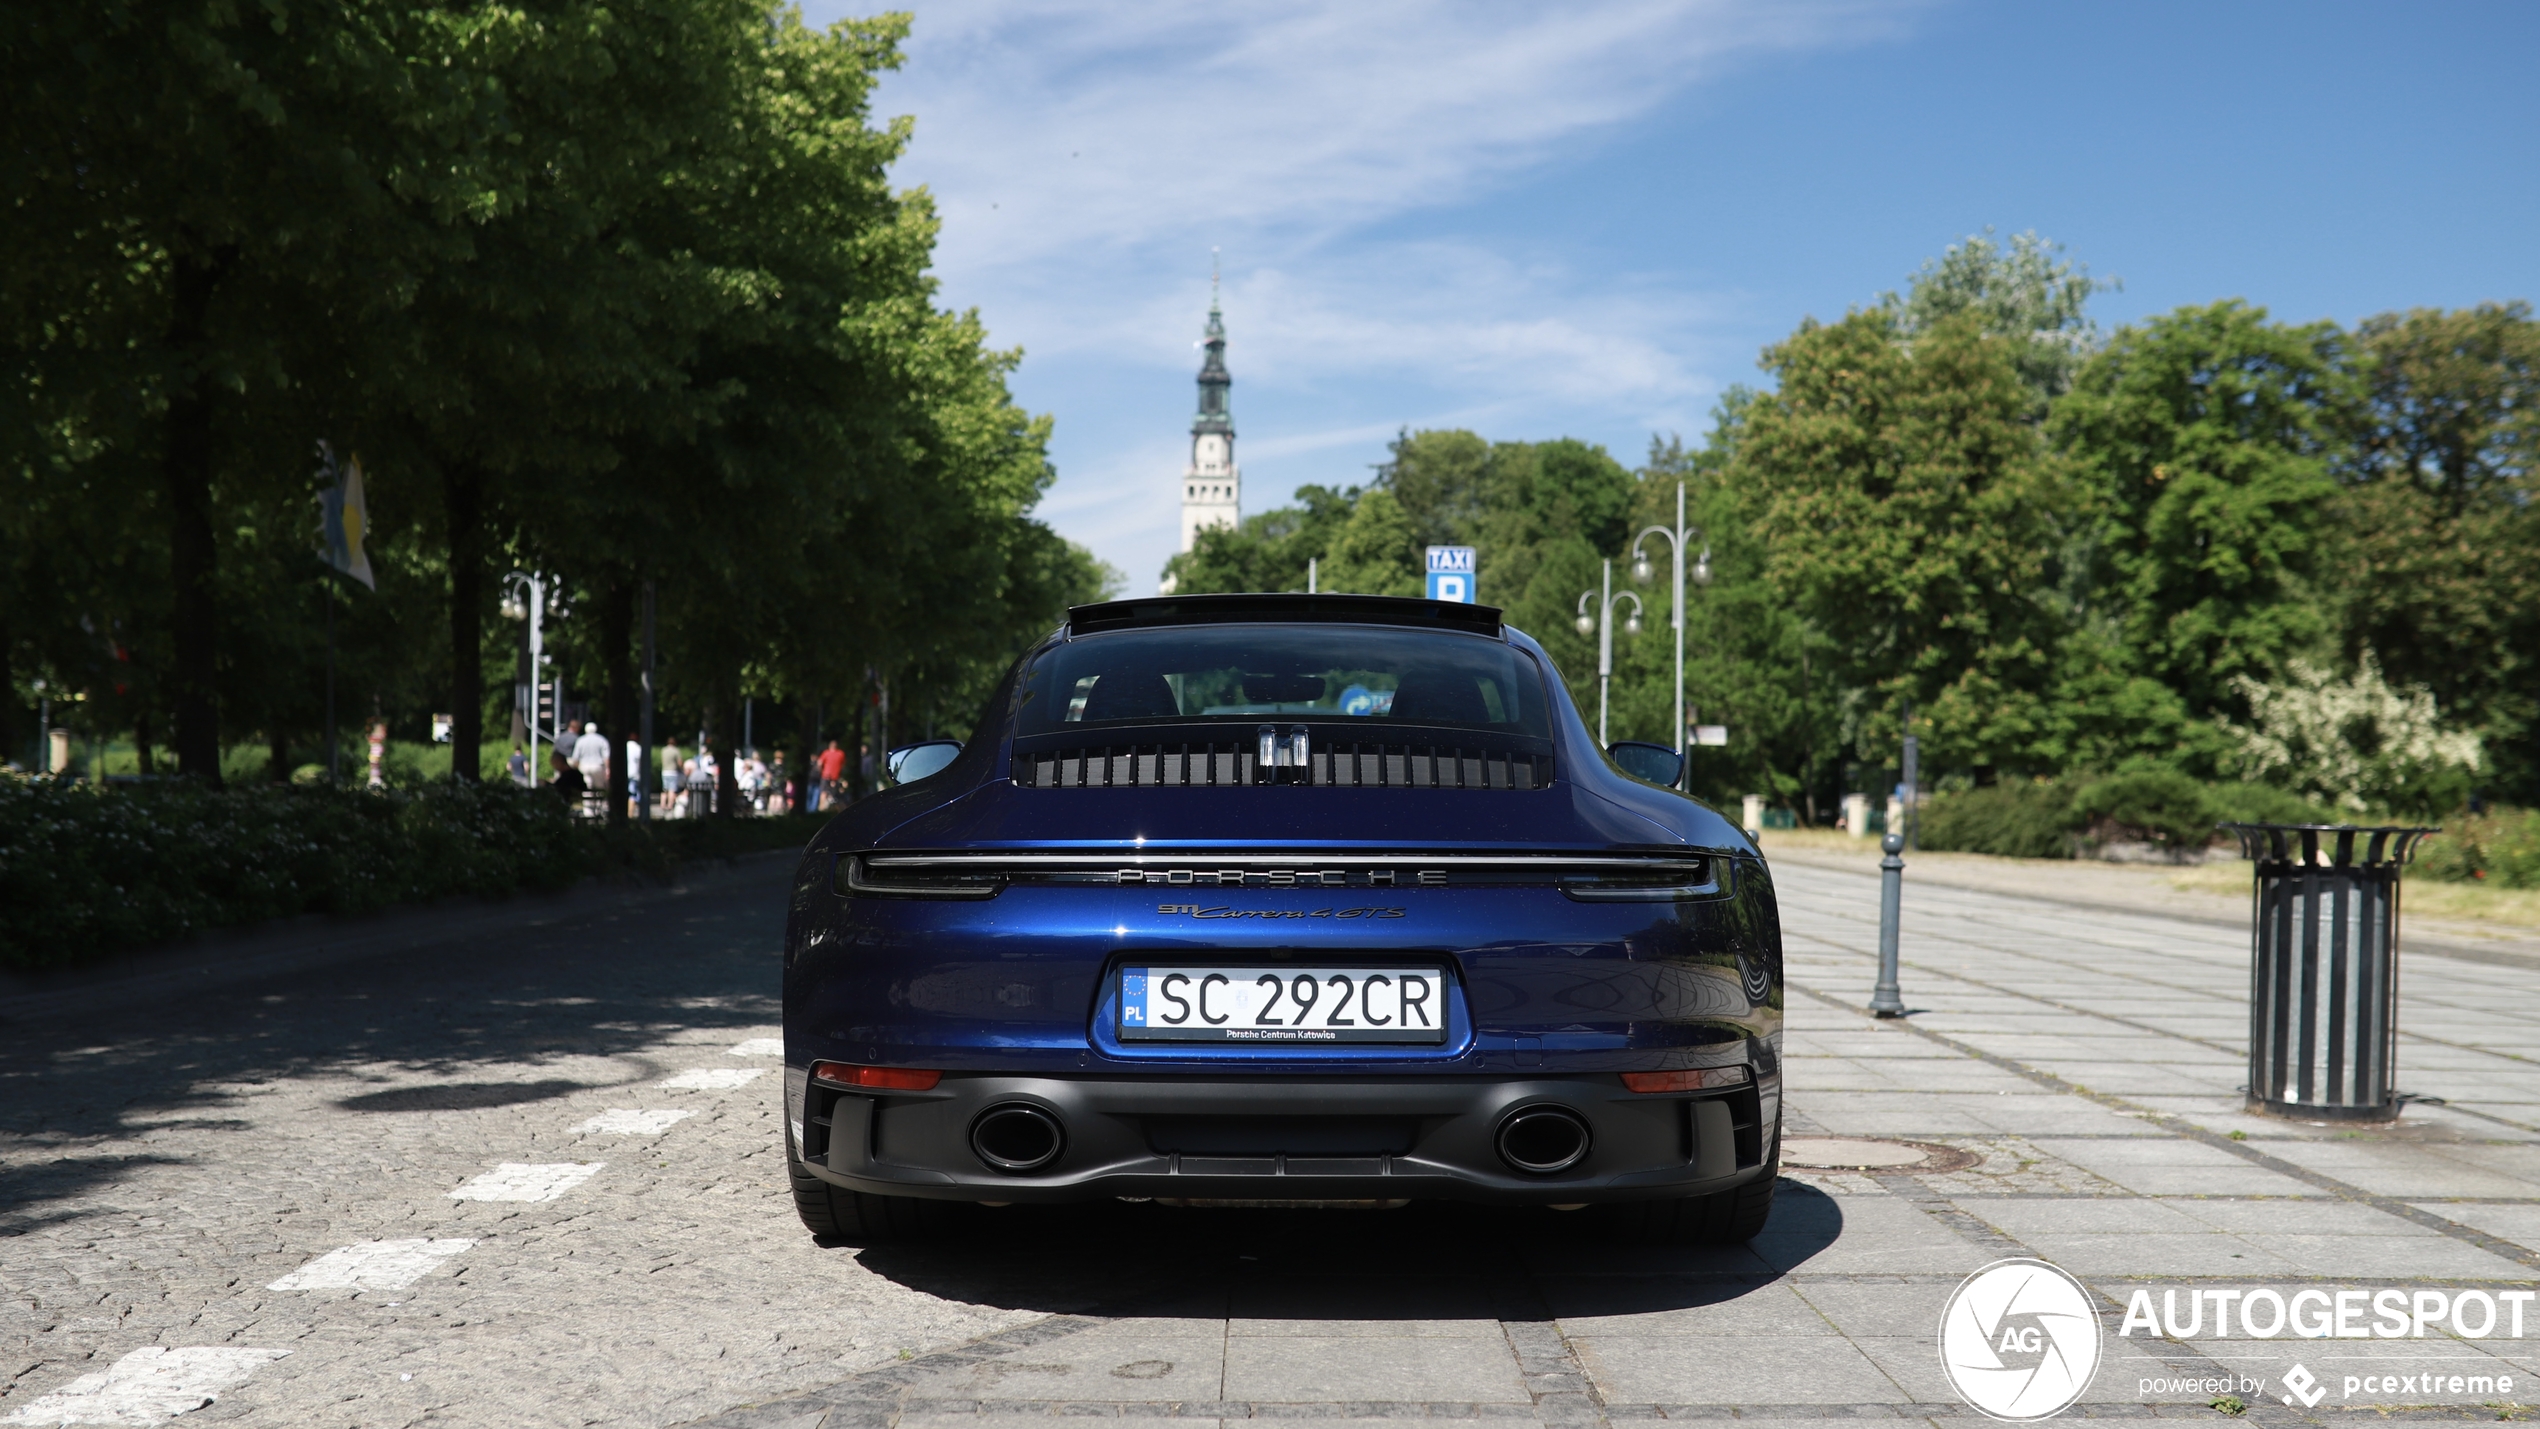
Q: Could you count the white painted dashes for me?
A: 6